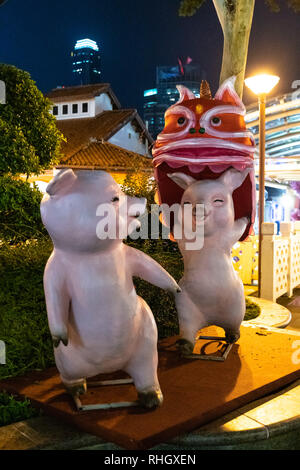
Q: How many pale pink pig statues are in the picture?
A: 2